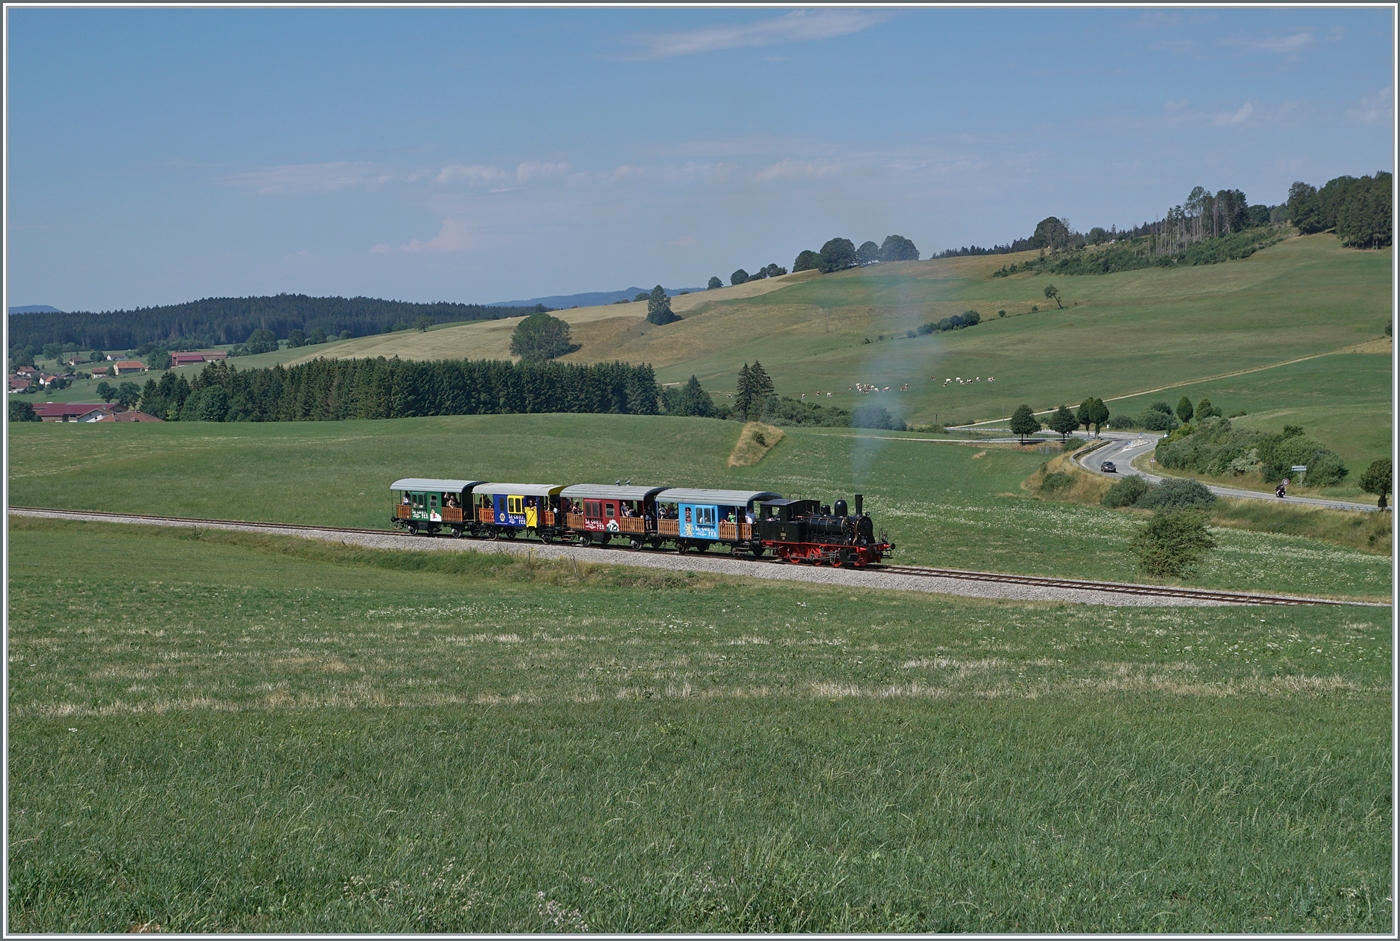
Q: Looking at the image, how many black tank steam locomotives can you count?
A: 1